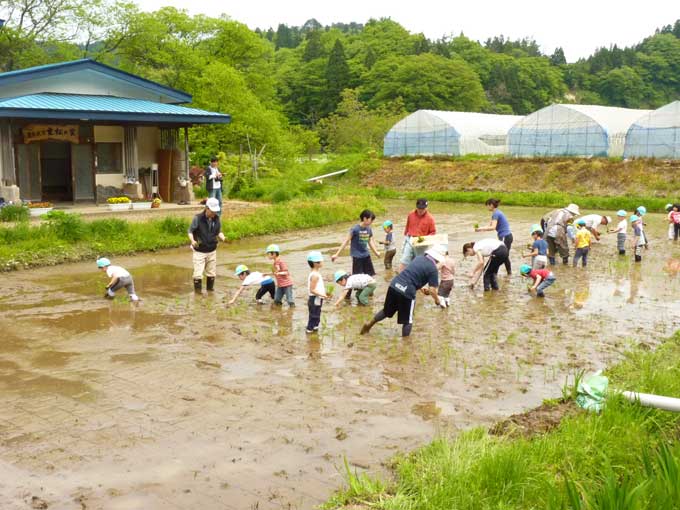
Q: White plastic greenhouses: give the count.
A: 3